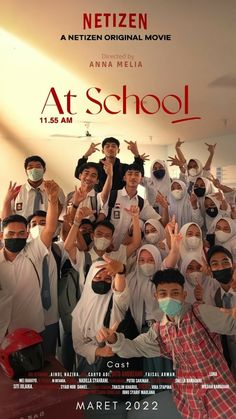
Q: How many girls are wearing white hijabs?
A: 11